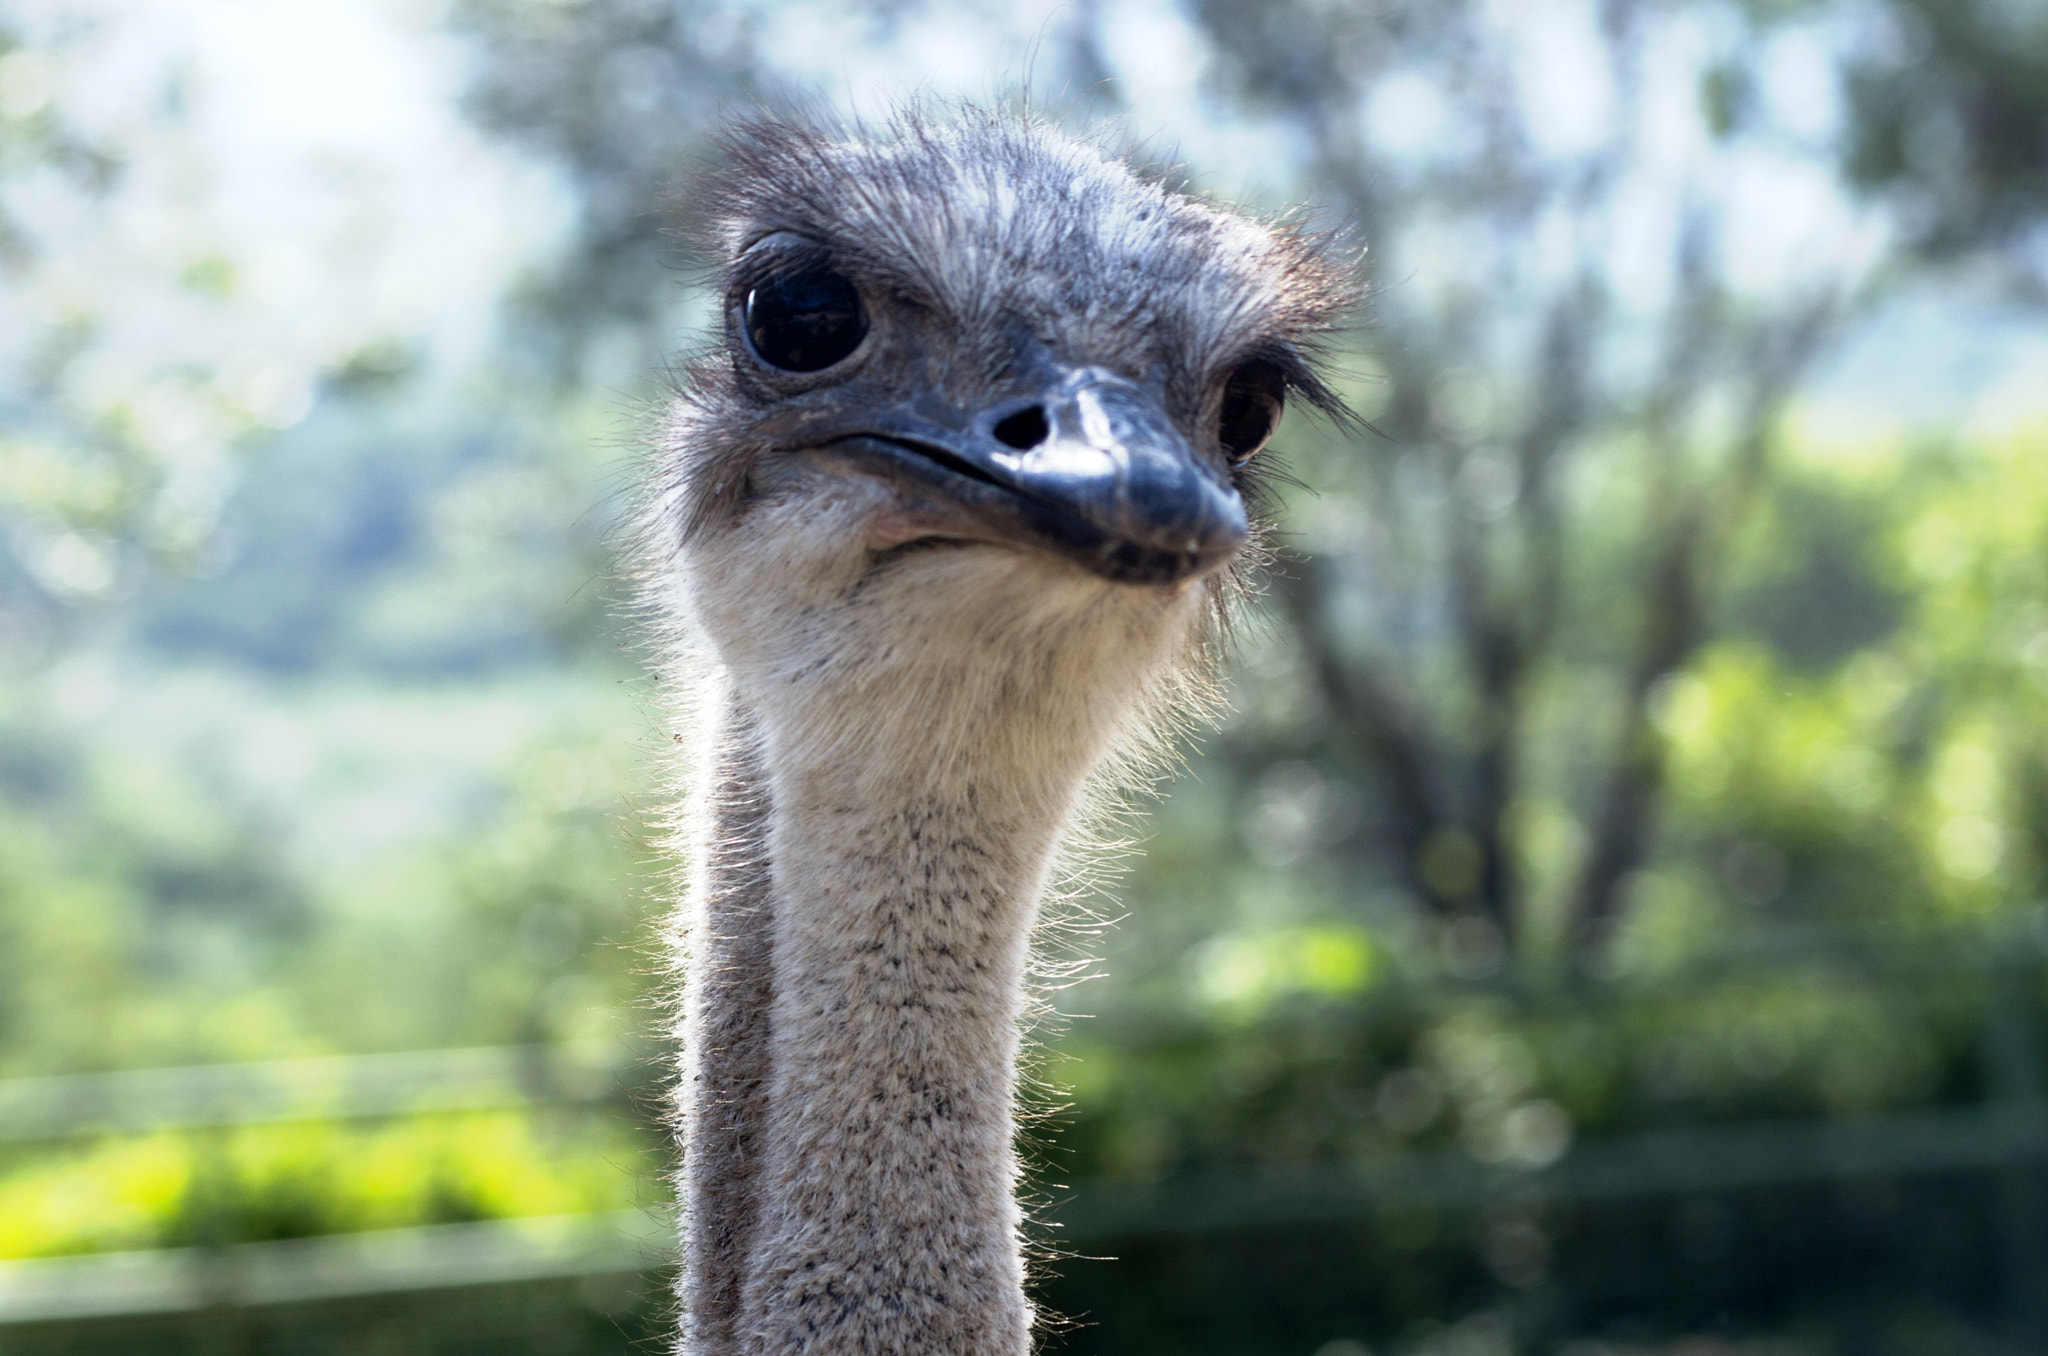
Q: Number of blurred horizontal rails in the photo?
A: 2